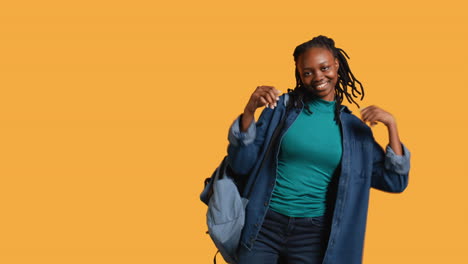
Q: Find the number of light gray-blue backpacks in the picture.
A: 1